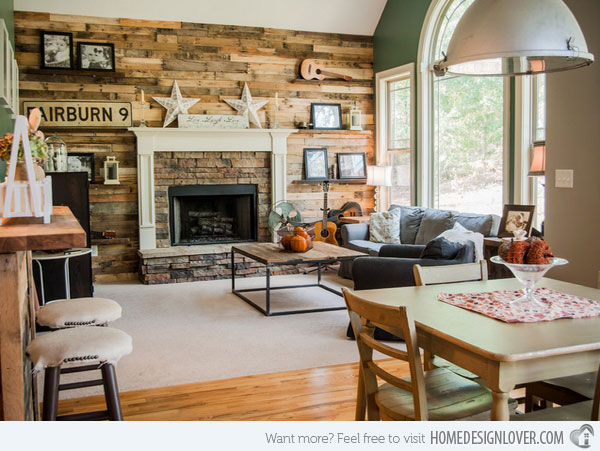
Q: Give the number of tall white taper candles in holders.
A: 2